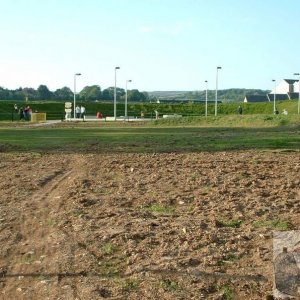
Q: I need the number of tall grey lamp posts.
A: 7